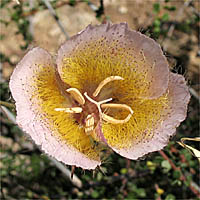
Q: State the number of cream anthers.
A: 6